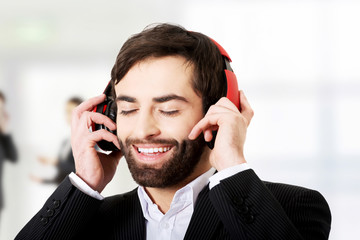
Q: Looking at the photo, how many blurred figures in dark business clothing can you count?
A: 2